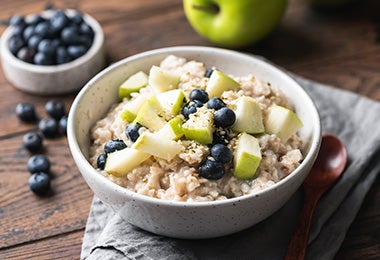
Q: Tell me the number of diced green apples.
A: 13